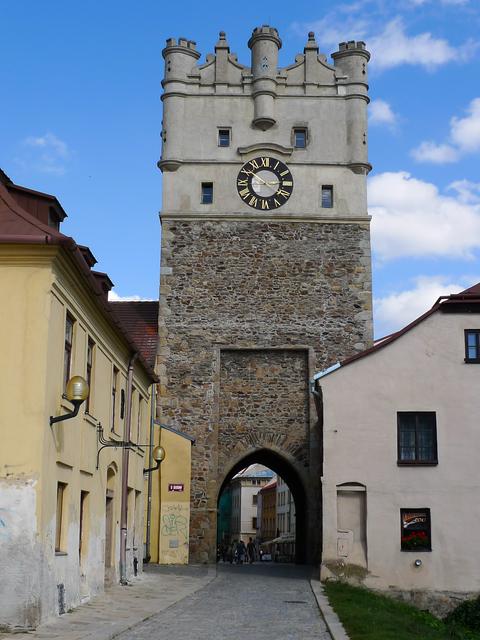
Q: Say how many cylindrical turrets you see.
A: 3